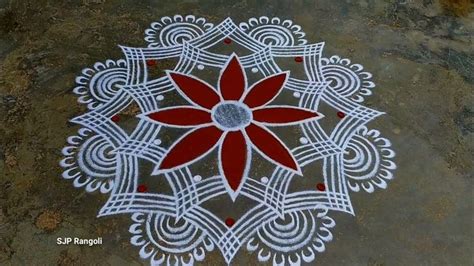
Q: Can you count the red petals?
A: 8